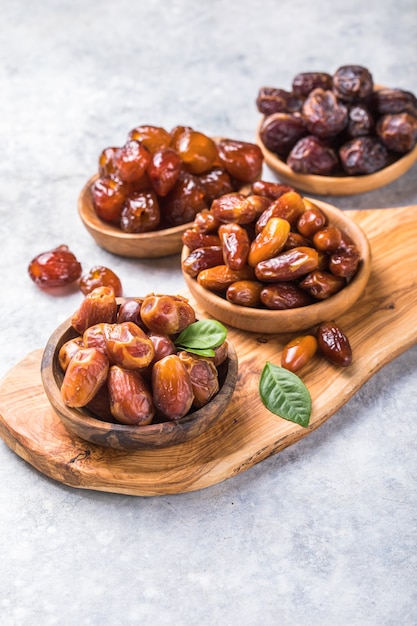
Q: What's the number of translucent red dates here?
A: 13